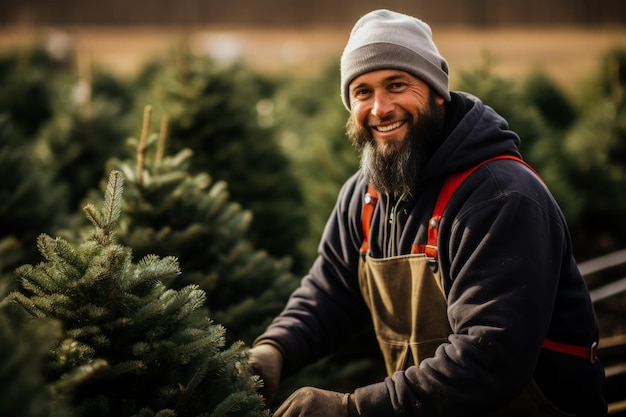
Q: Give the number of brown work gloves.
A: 2